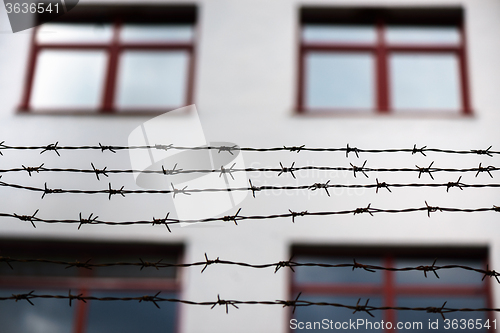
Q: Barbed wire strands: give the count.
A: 6